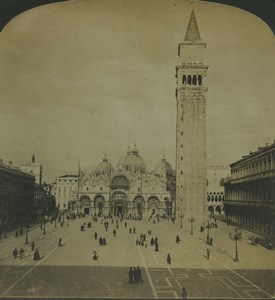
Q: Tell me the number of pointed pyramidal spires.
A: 1